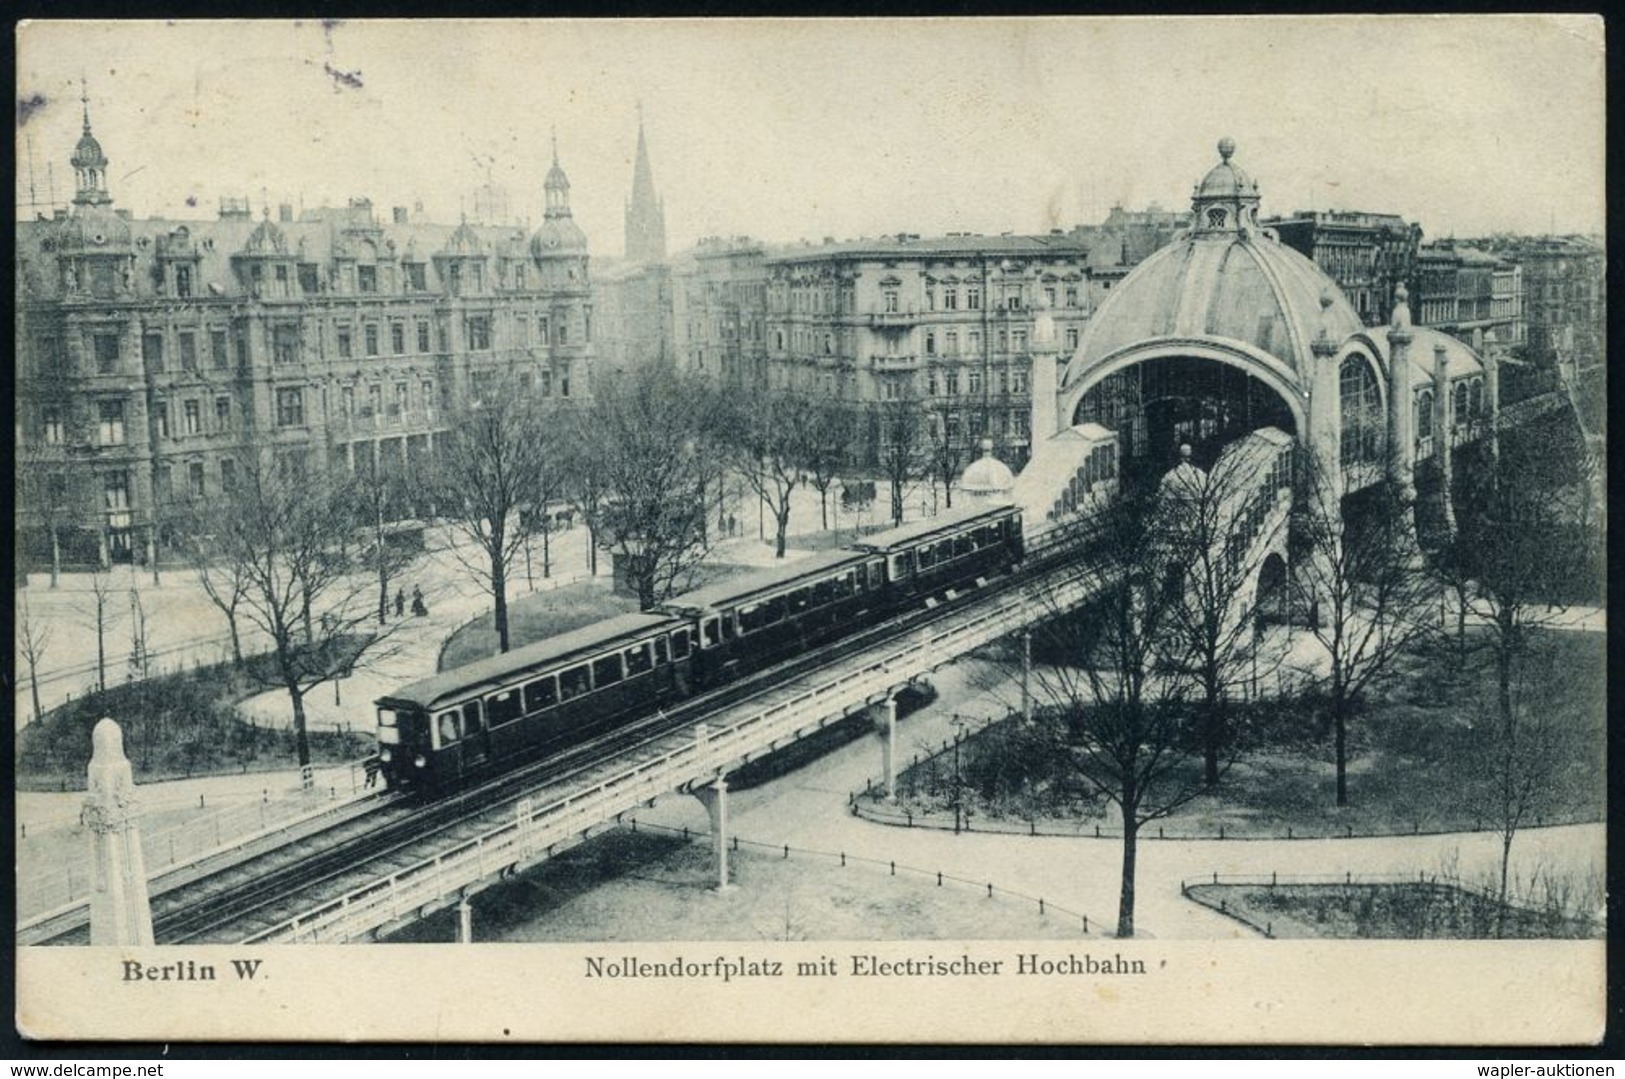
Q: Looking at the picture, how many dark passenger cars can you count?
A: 3